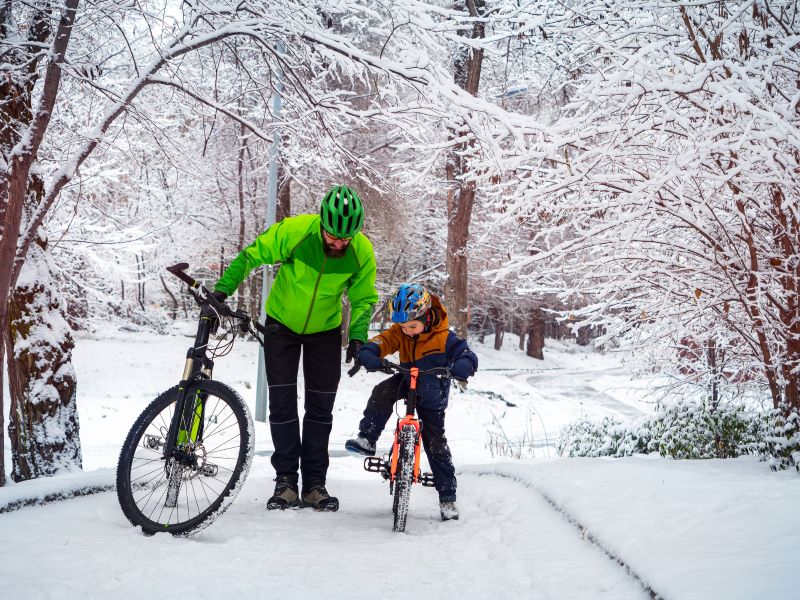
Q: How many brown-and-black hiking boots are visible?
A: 2